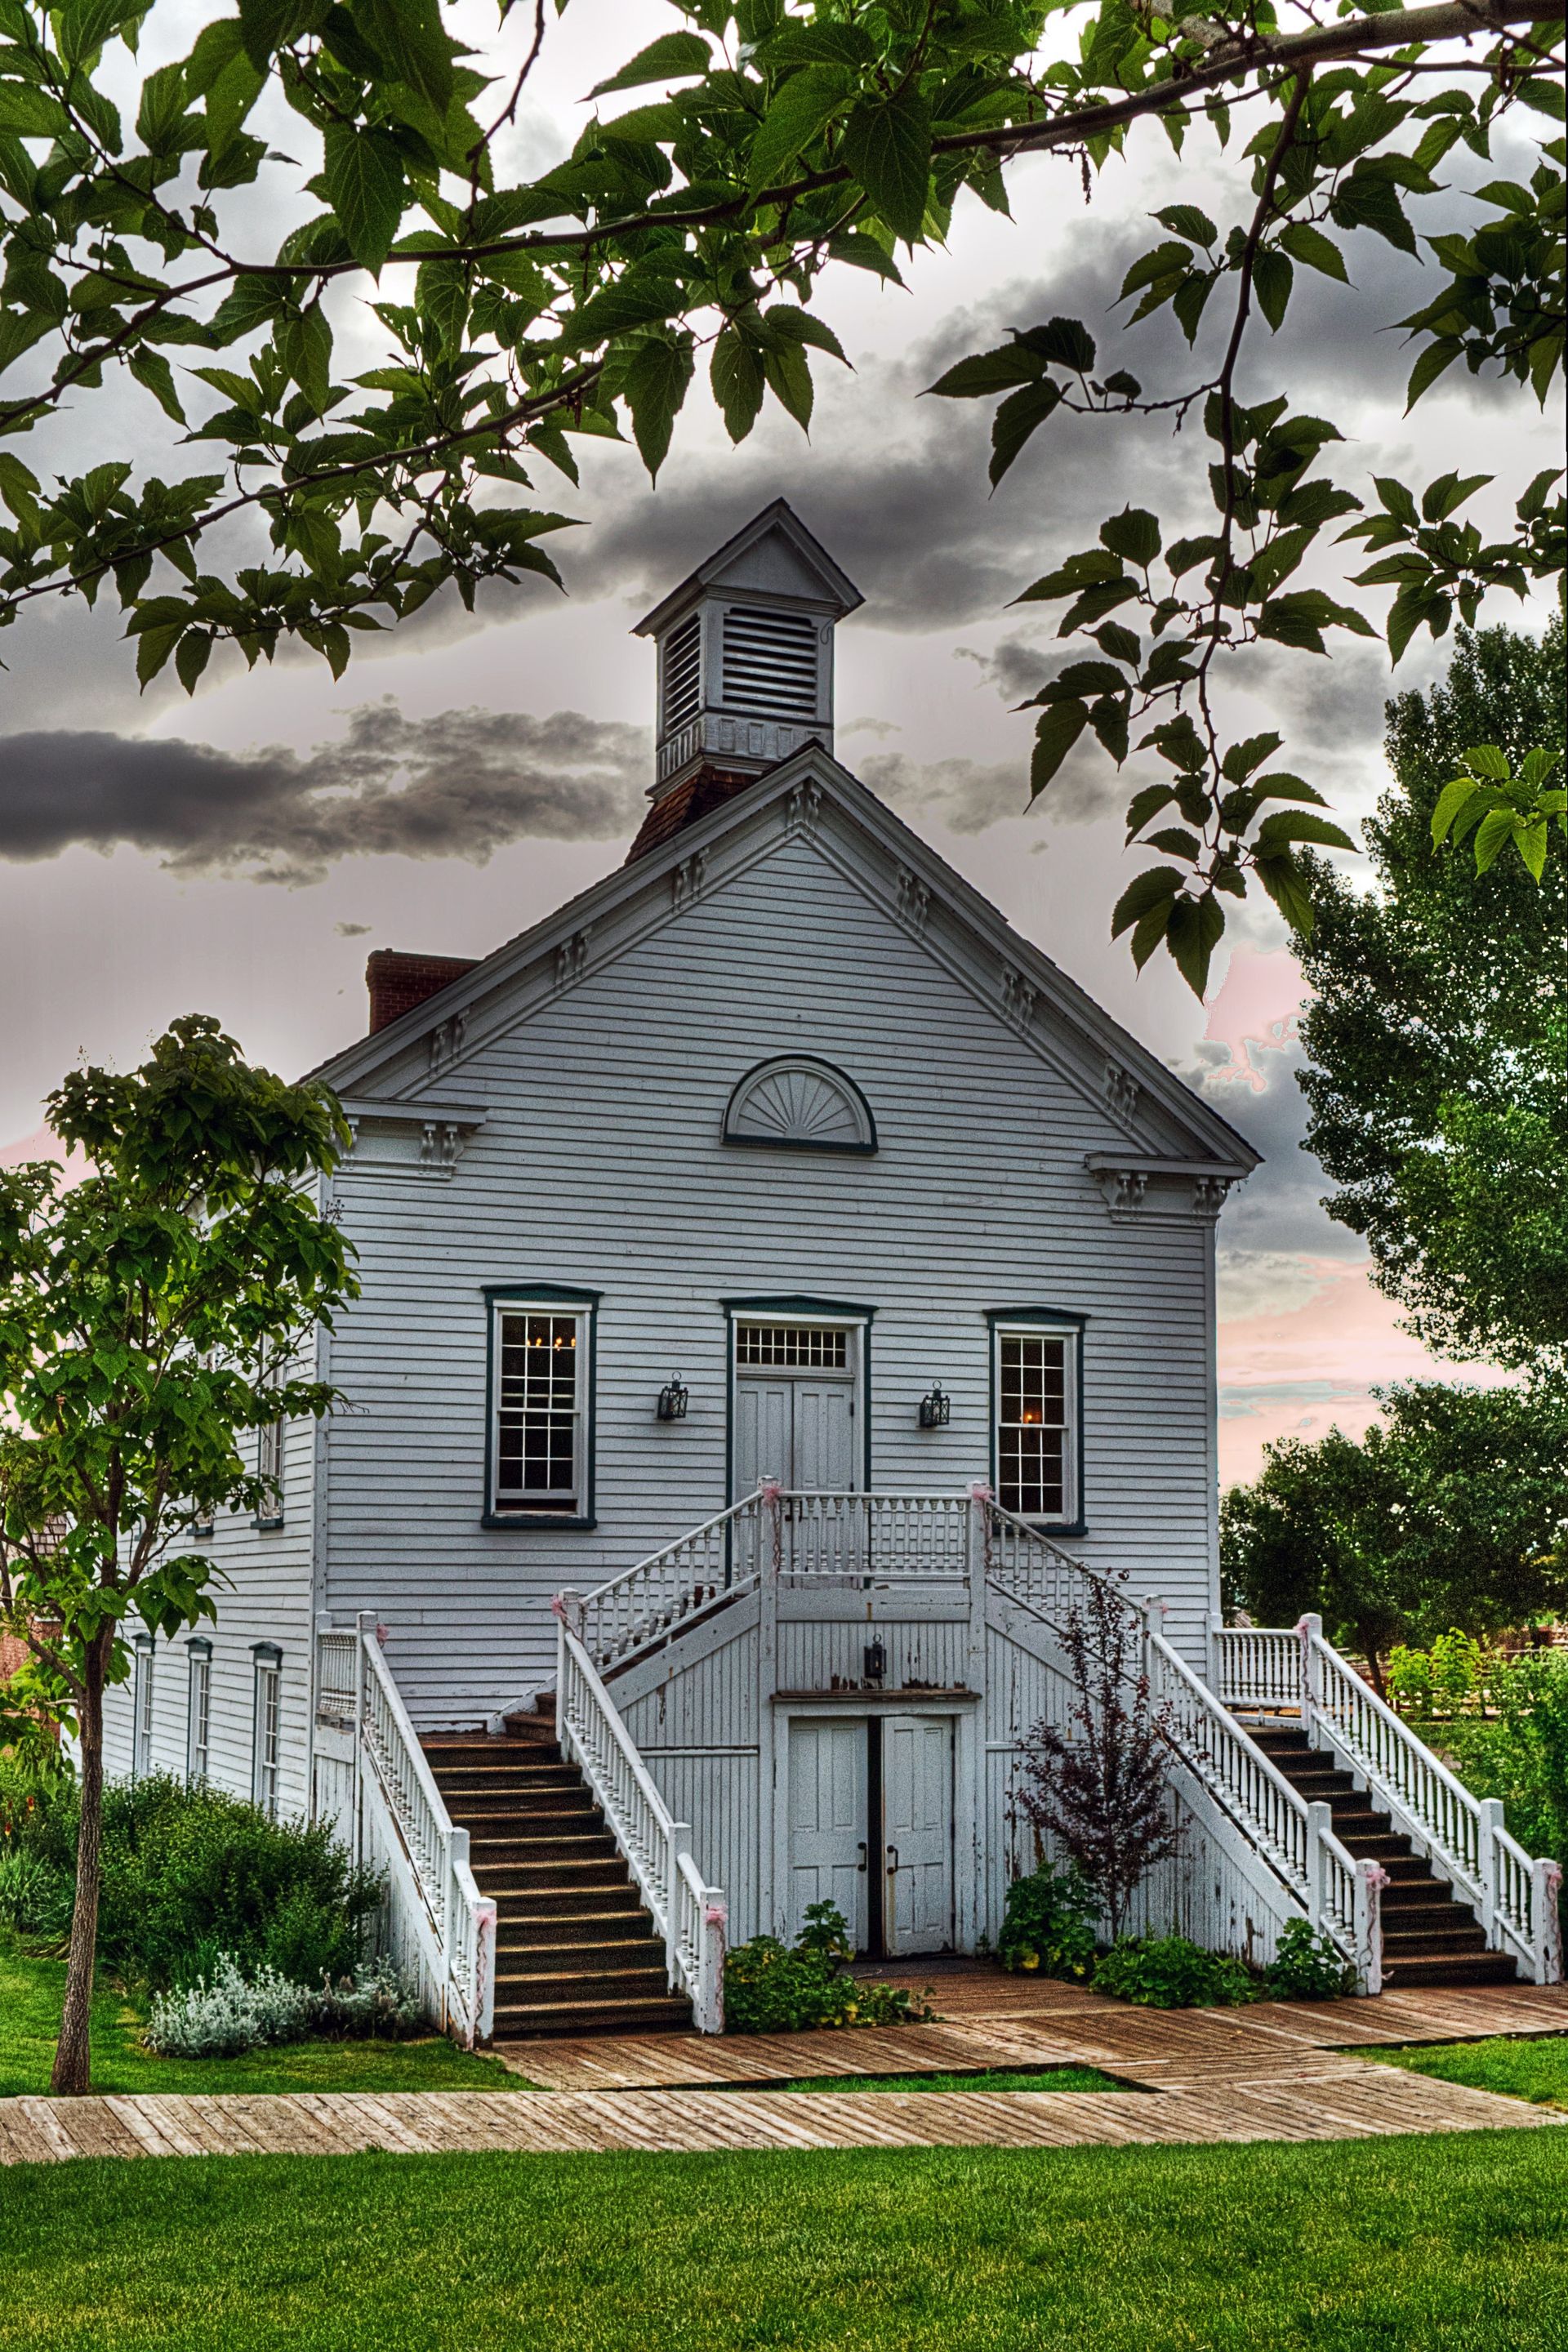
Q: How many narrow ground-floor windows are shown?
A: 3